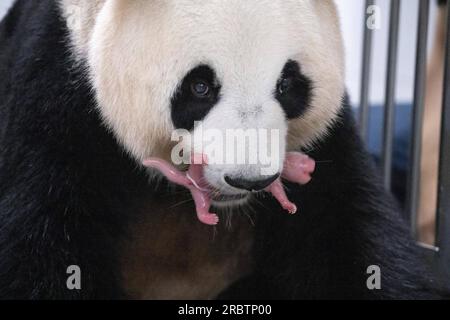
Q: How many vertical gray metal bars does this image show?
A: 4